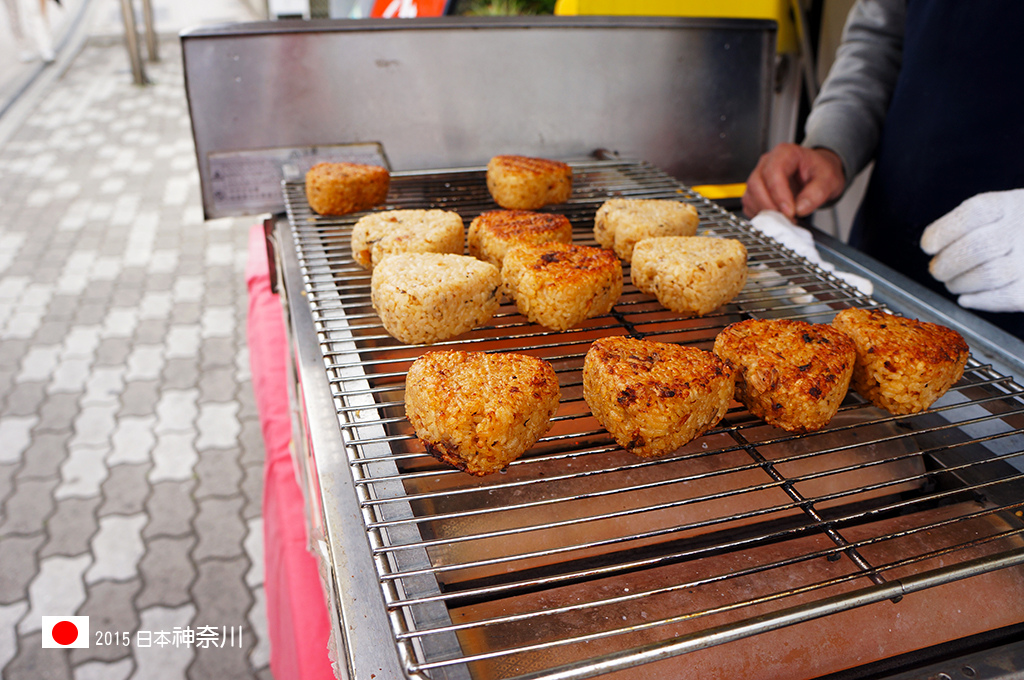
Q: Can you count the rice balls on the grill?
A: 12